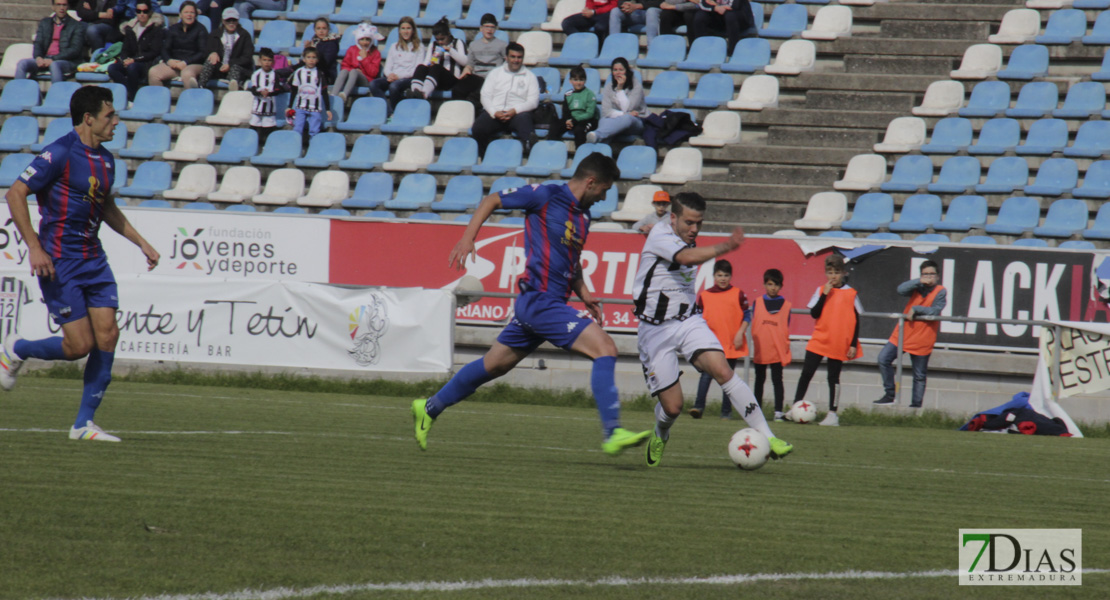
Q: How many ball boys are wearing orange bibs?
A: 4